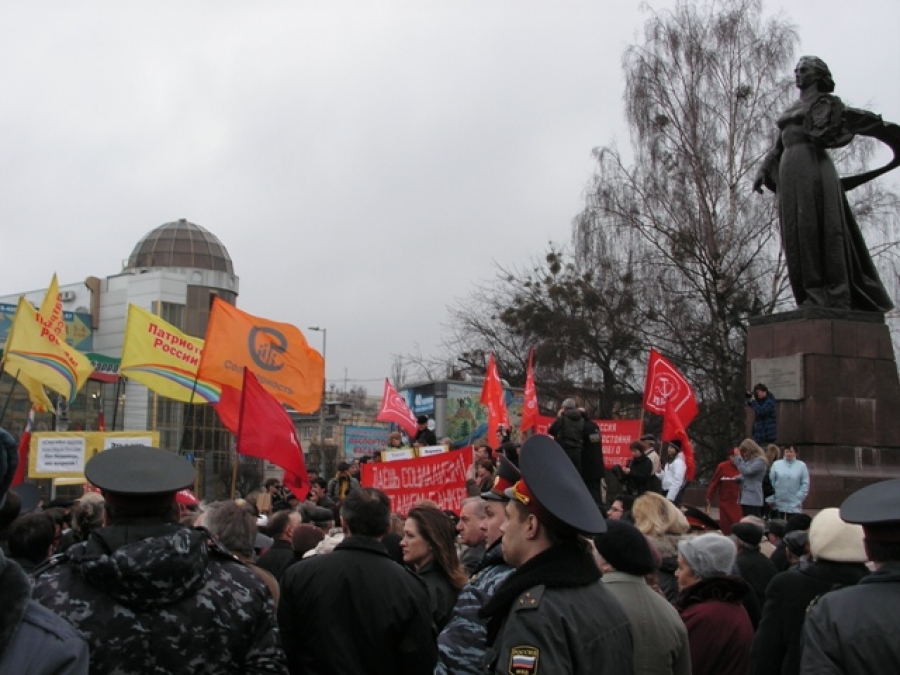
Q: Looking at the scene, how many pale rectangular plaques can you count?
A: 1